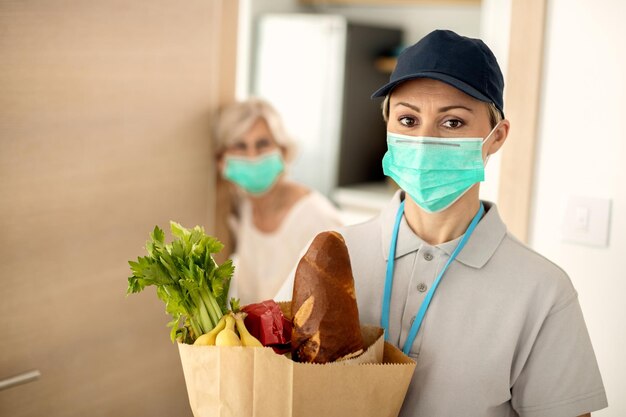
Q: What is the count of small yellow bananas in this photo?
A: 3